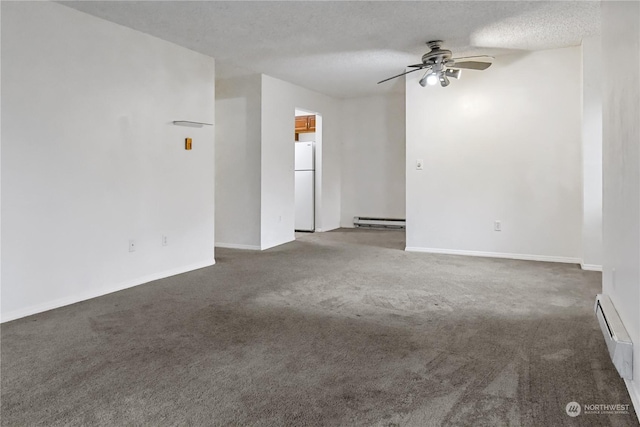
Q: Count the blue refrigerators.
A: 0